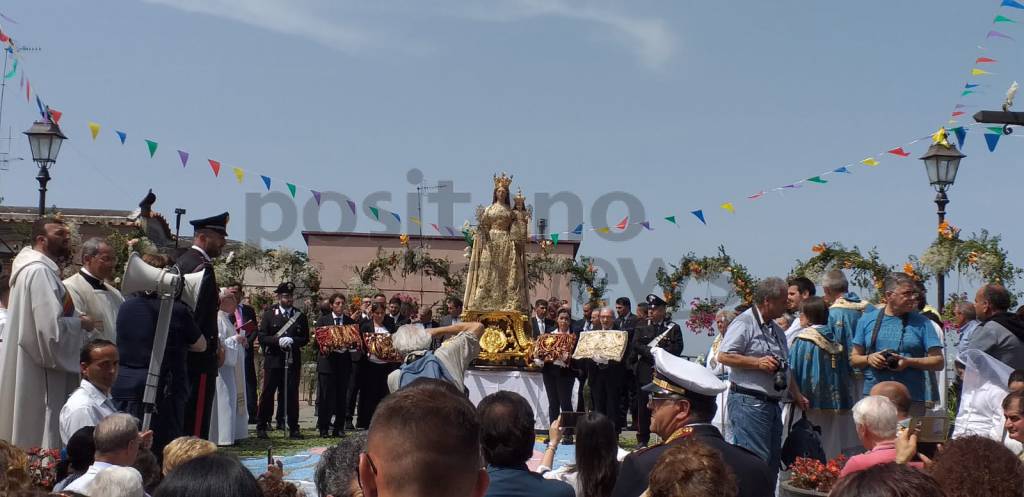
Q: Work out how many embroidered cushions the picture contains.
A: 4